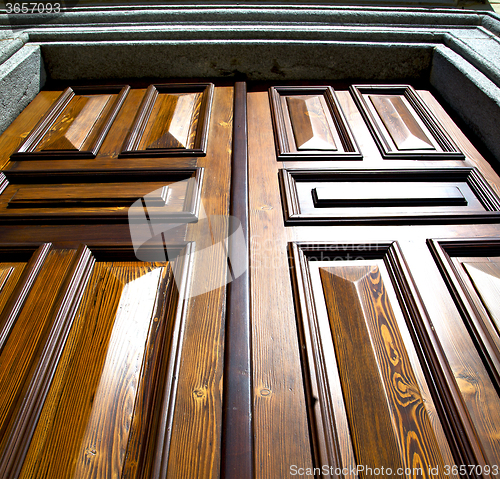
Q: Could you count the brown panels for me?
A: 10